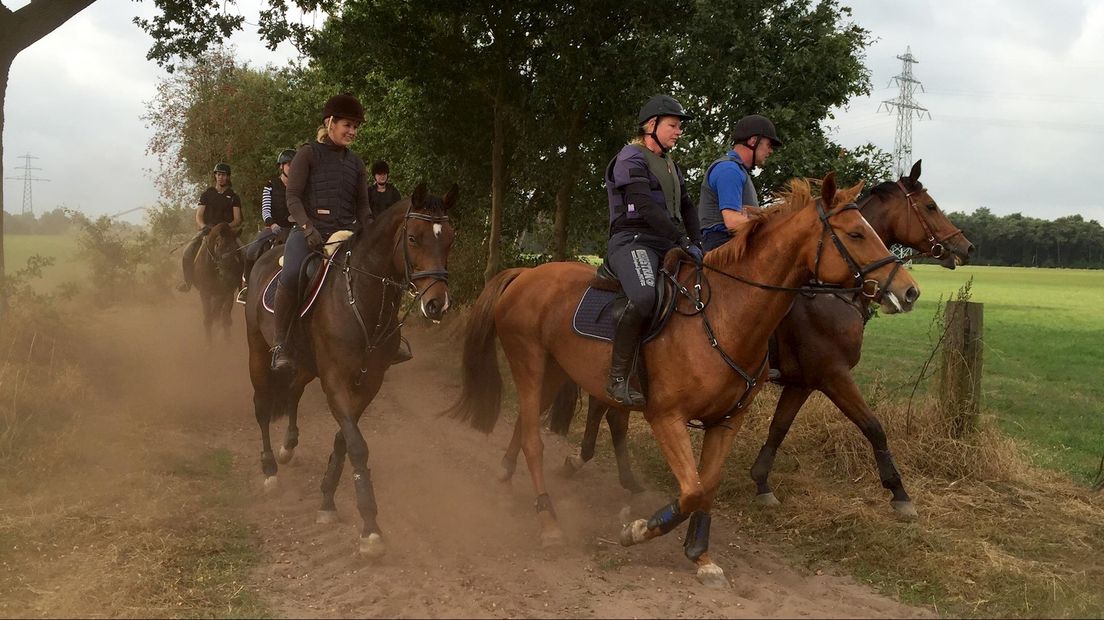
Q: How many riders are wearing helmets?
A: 6